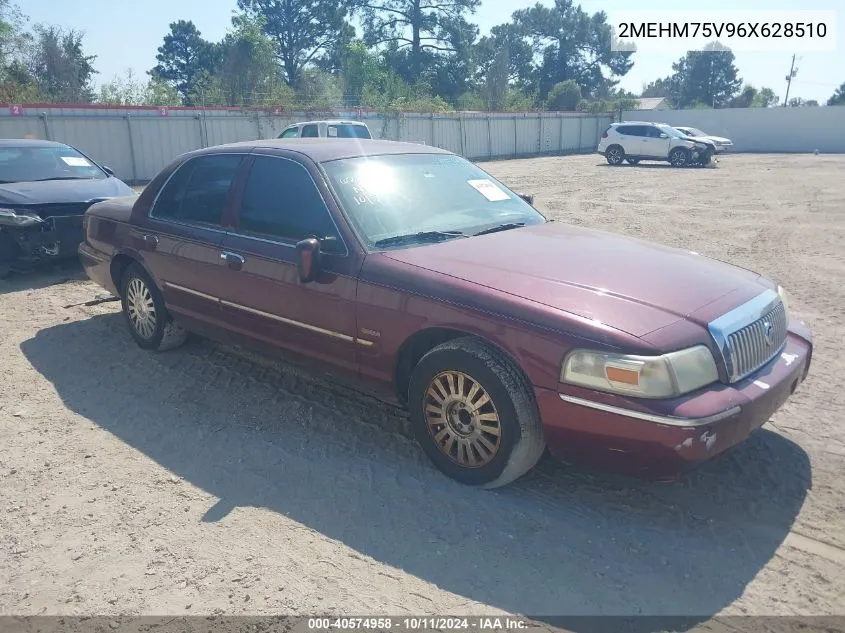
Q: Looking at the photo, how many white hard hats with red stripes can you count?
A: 0